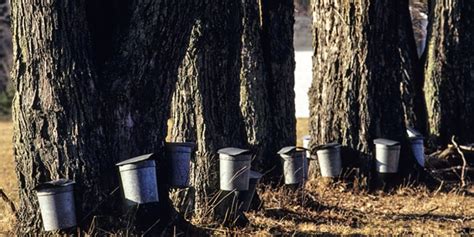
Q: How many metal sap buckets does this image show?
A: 10